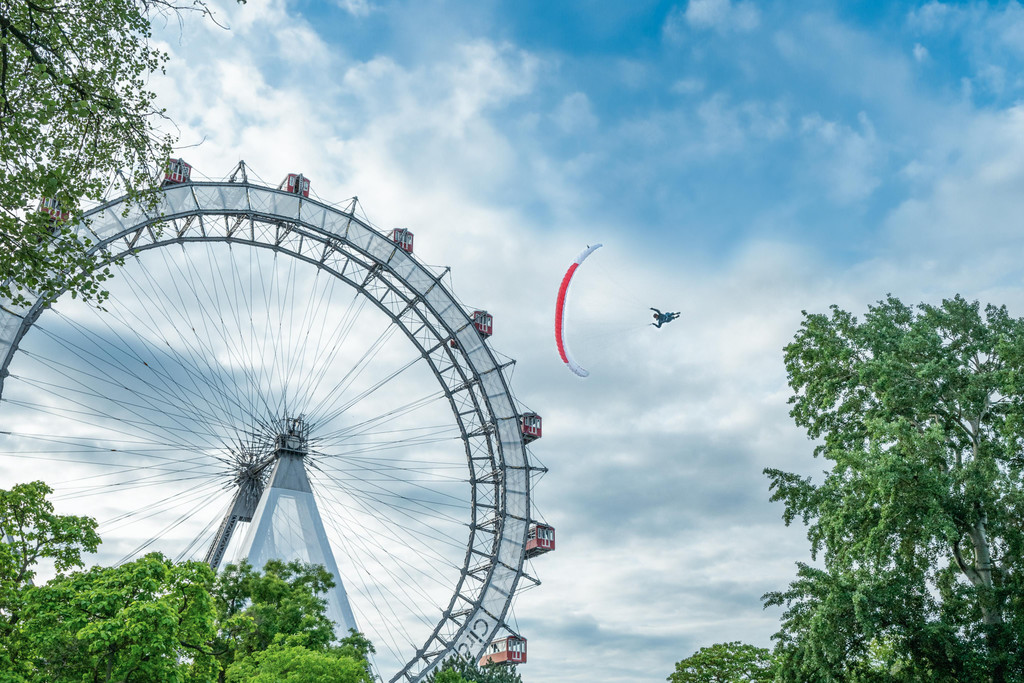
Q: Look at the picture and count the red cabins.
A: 8